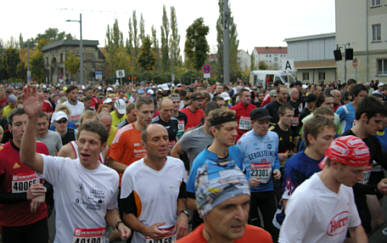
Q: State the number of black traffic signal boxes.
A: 2